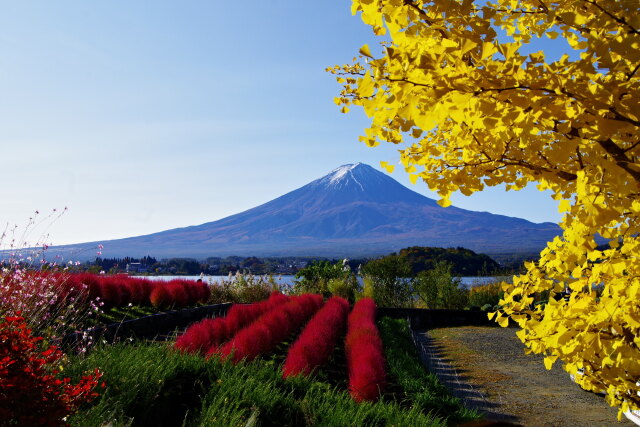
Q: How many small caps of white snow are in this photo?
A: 1